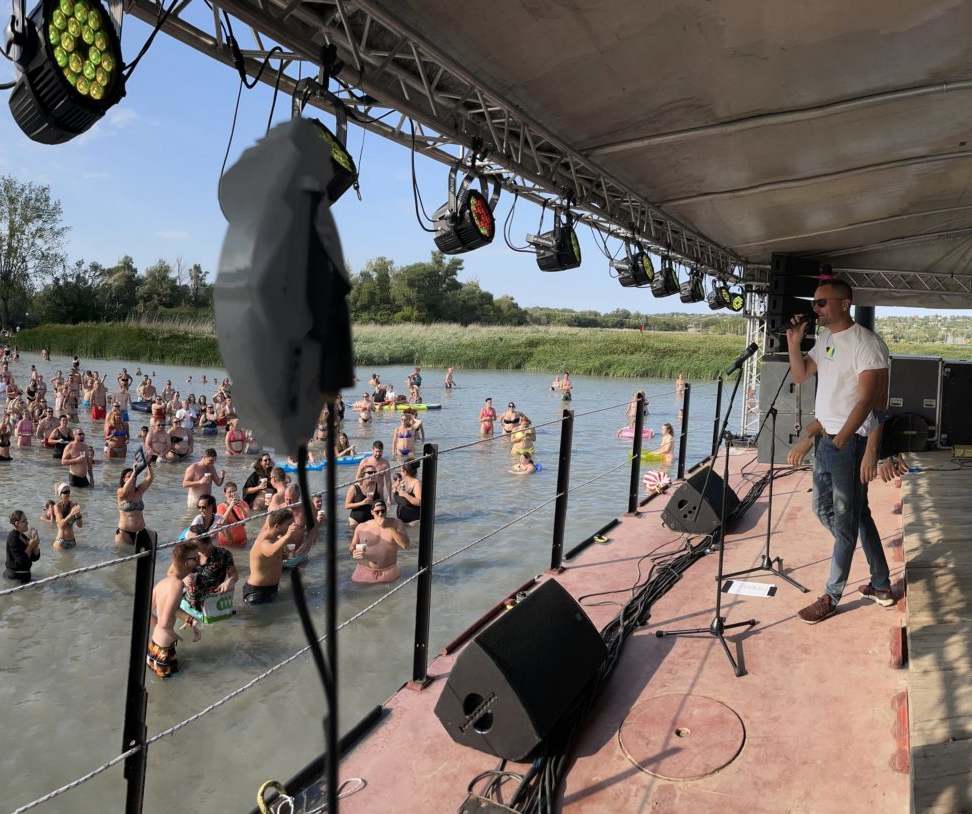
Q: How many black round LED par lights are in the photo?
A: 9